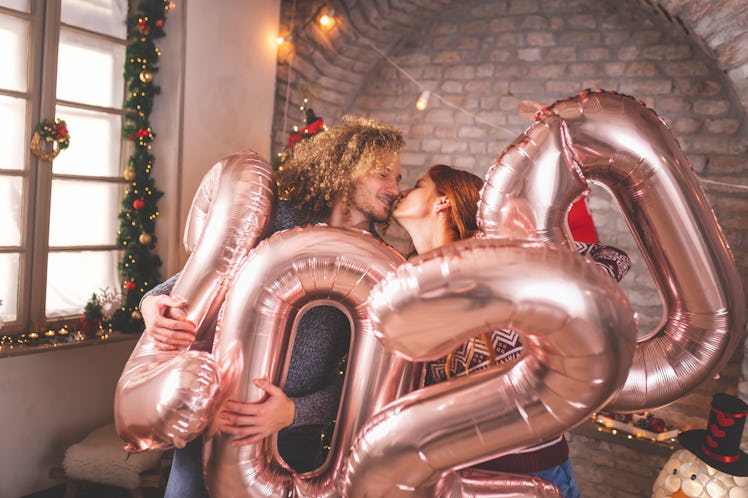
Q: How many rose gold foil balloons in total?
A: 4